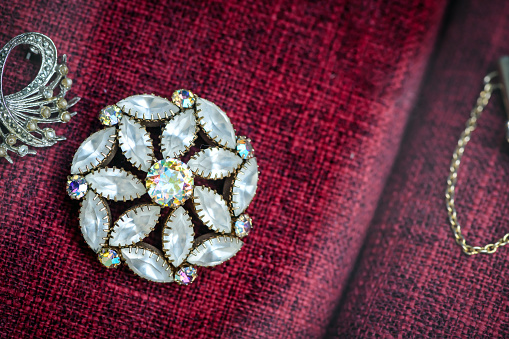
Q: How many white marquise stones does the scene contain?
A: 14